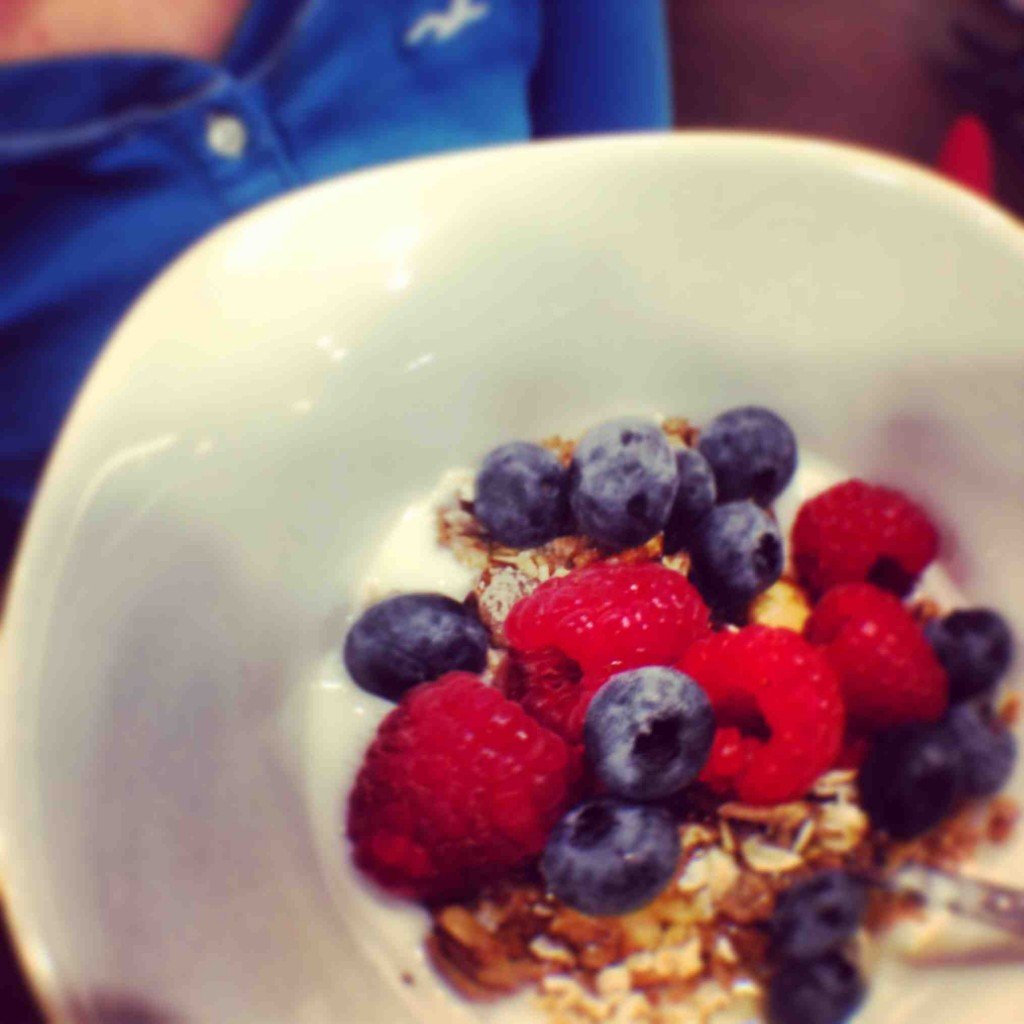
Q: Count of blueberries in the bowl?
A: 13